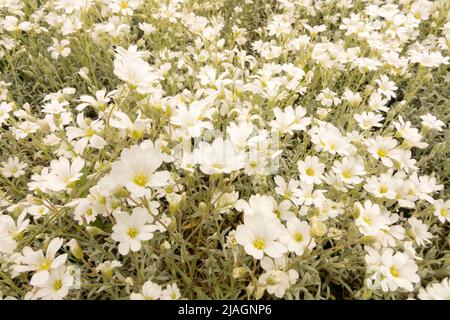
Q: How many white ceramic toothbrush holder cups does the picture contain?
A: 0